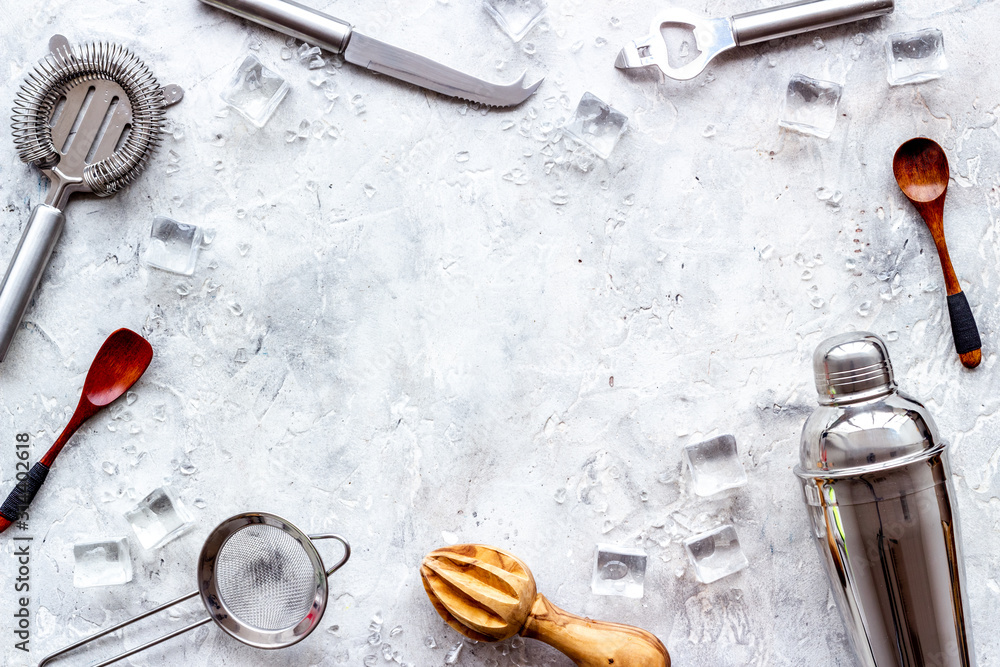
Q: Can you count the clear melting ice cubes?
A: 11